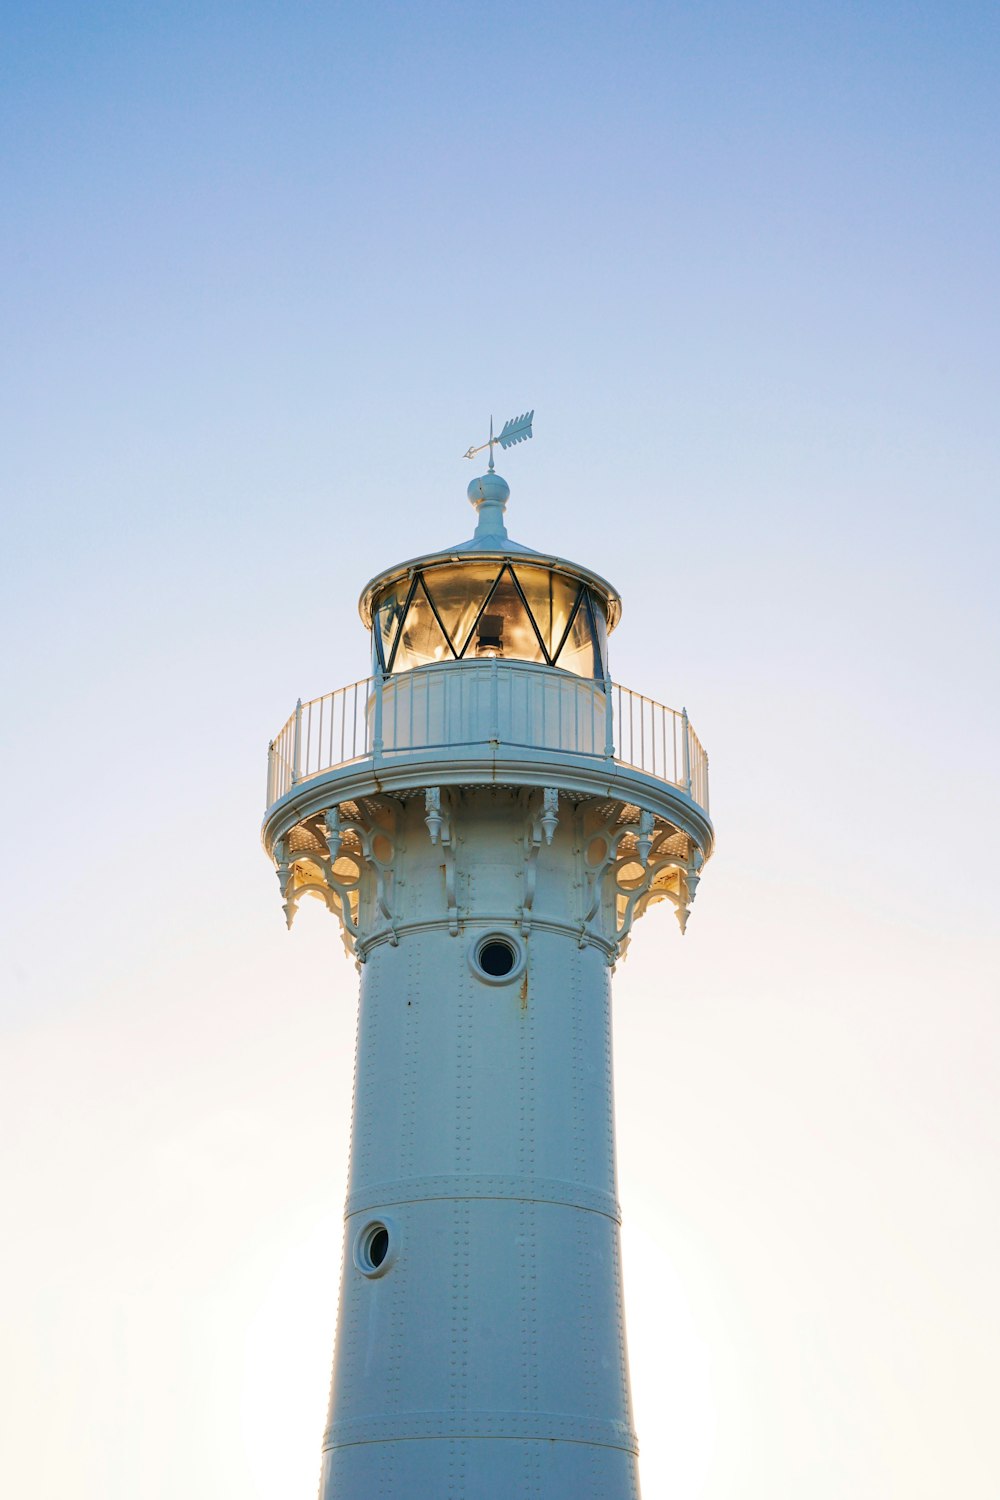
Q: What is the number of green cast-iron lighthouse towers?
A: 0